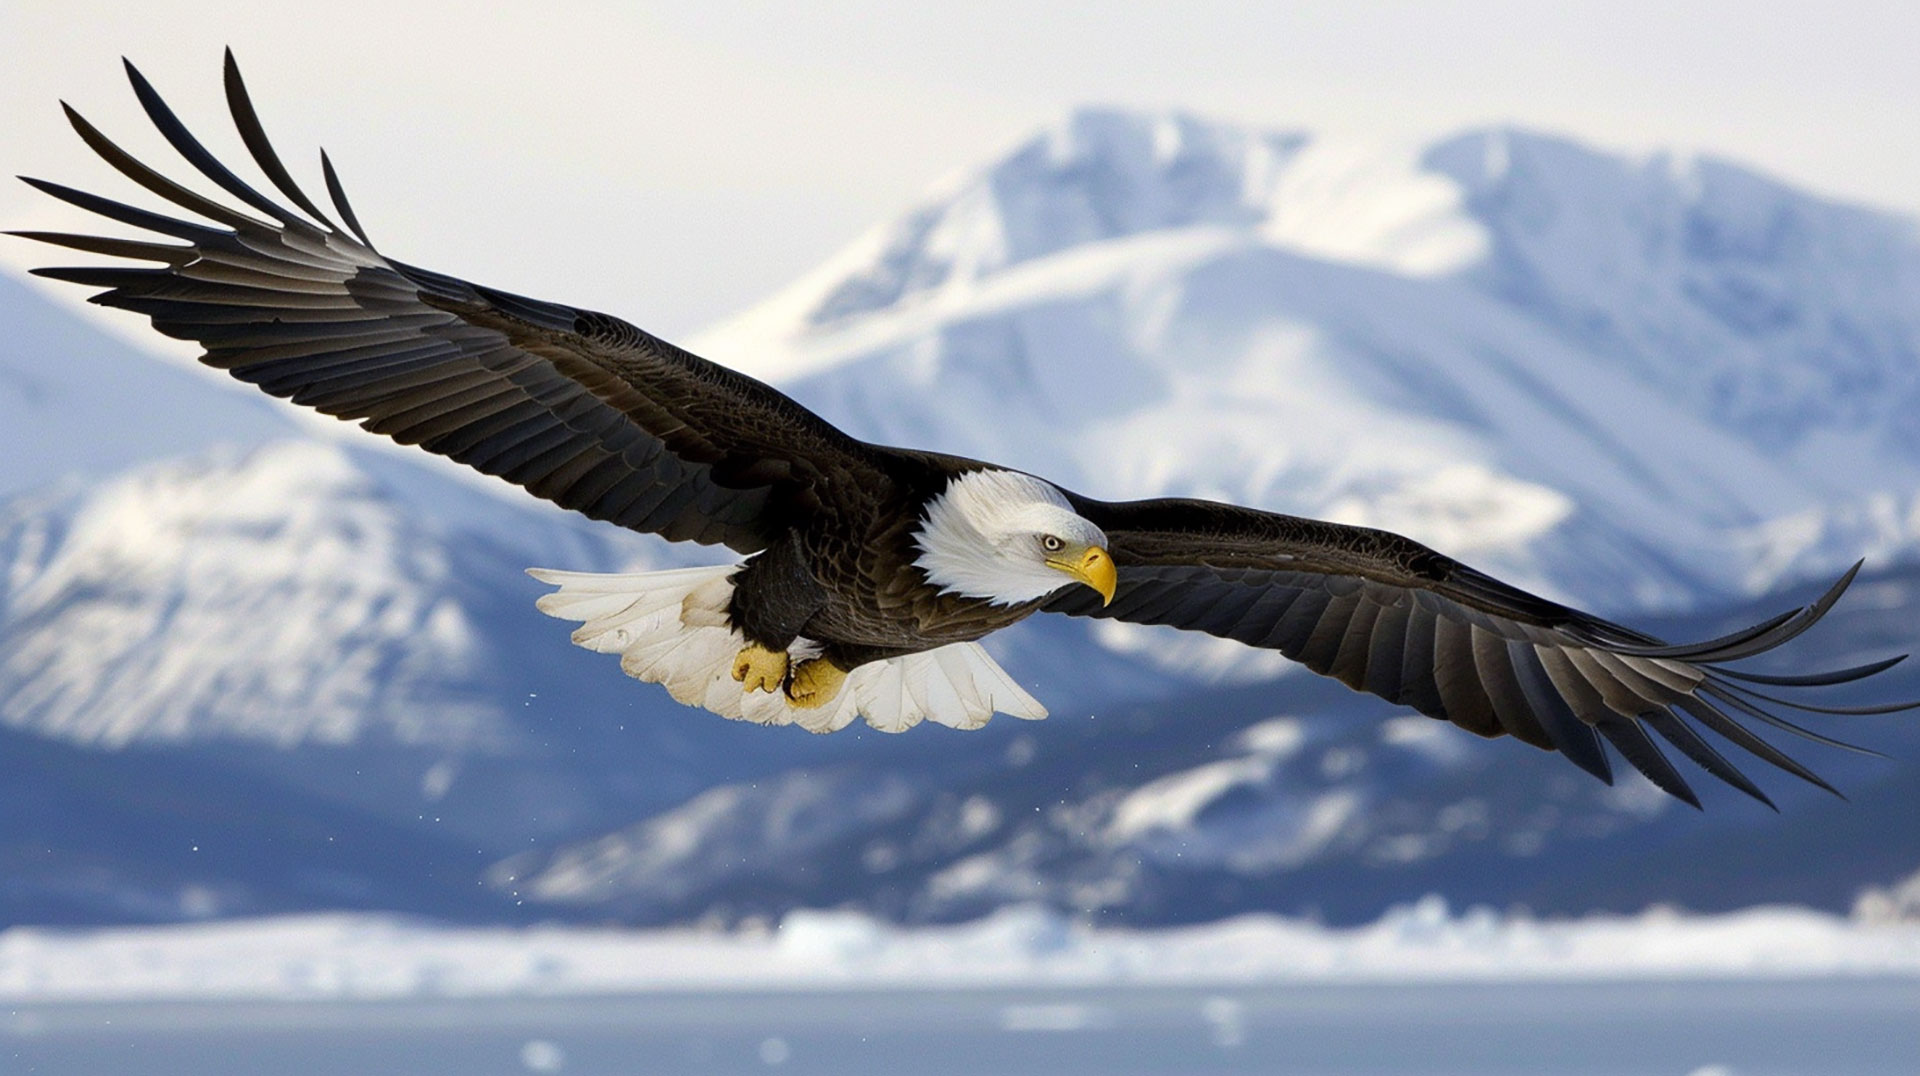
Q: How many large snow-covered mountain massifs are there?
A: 2